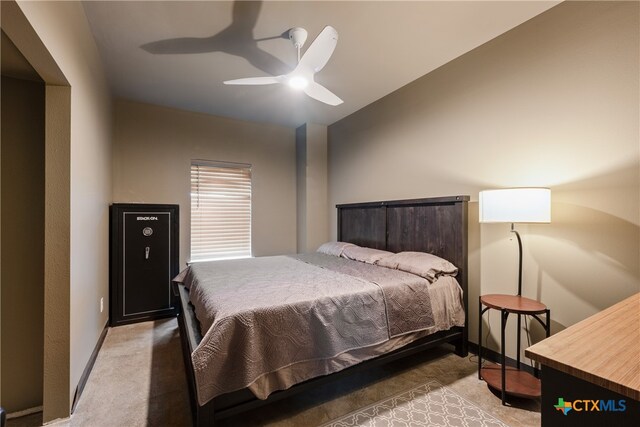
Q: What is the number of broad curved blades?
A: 3